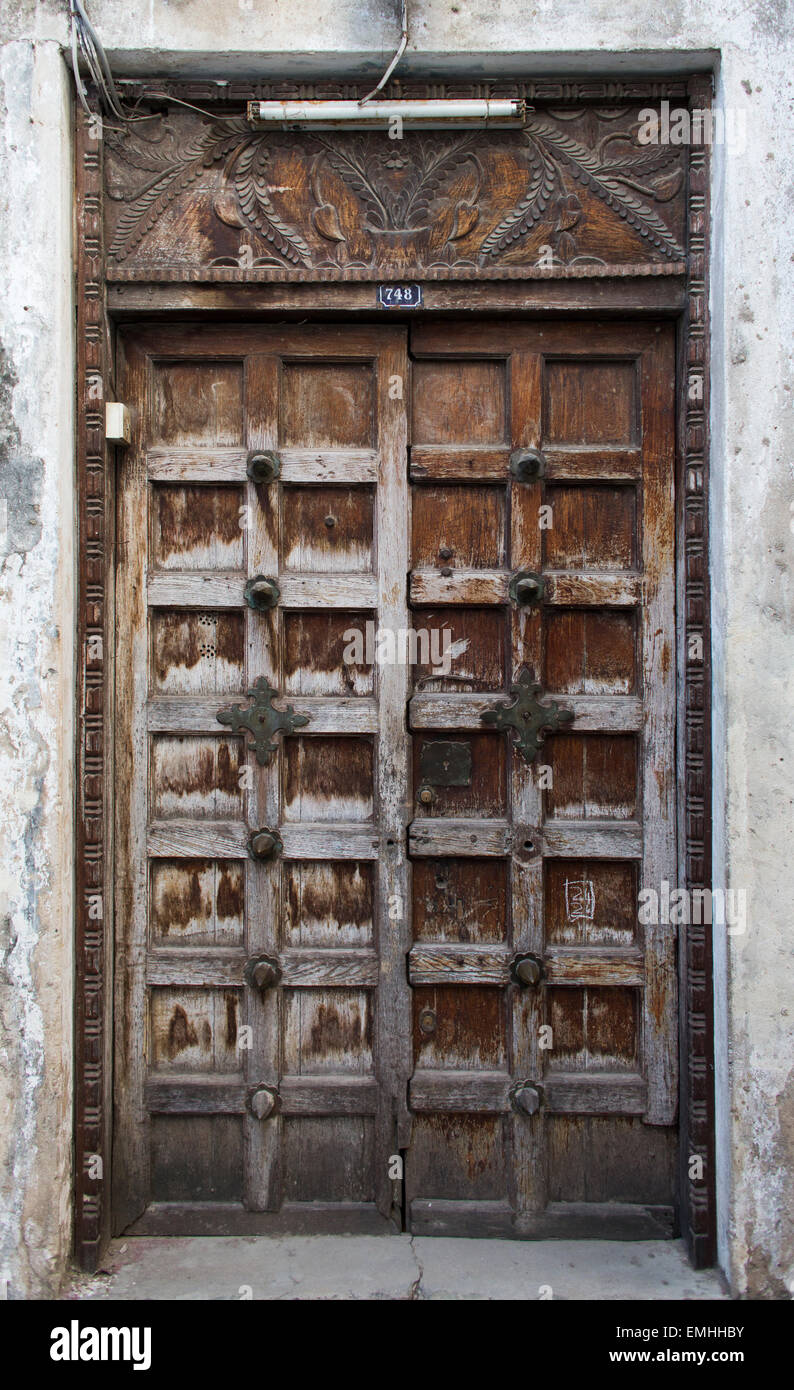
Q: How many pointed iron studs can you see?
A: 9